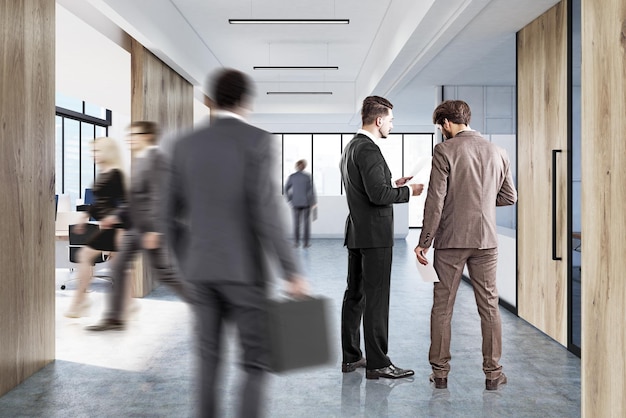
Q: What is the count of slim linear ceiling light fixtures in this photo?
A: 3